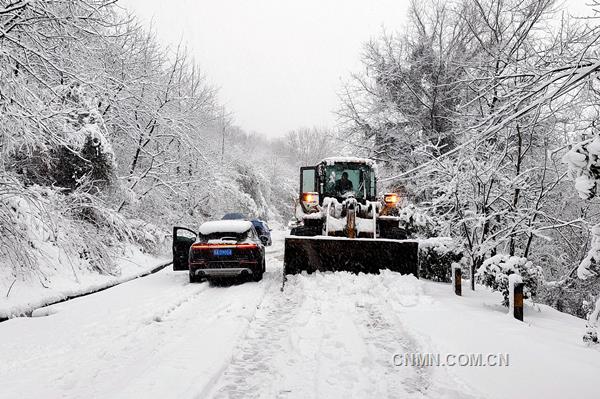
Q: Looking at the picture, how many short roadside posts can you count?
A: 2